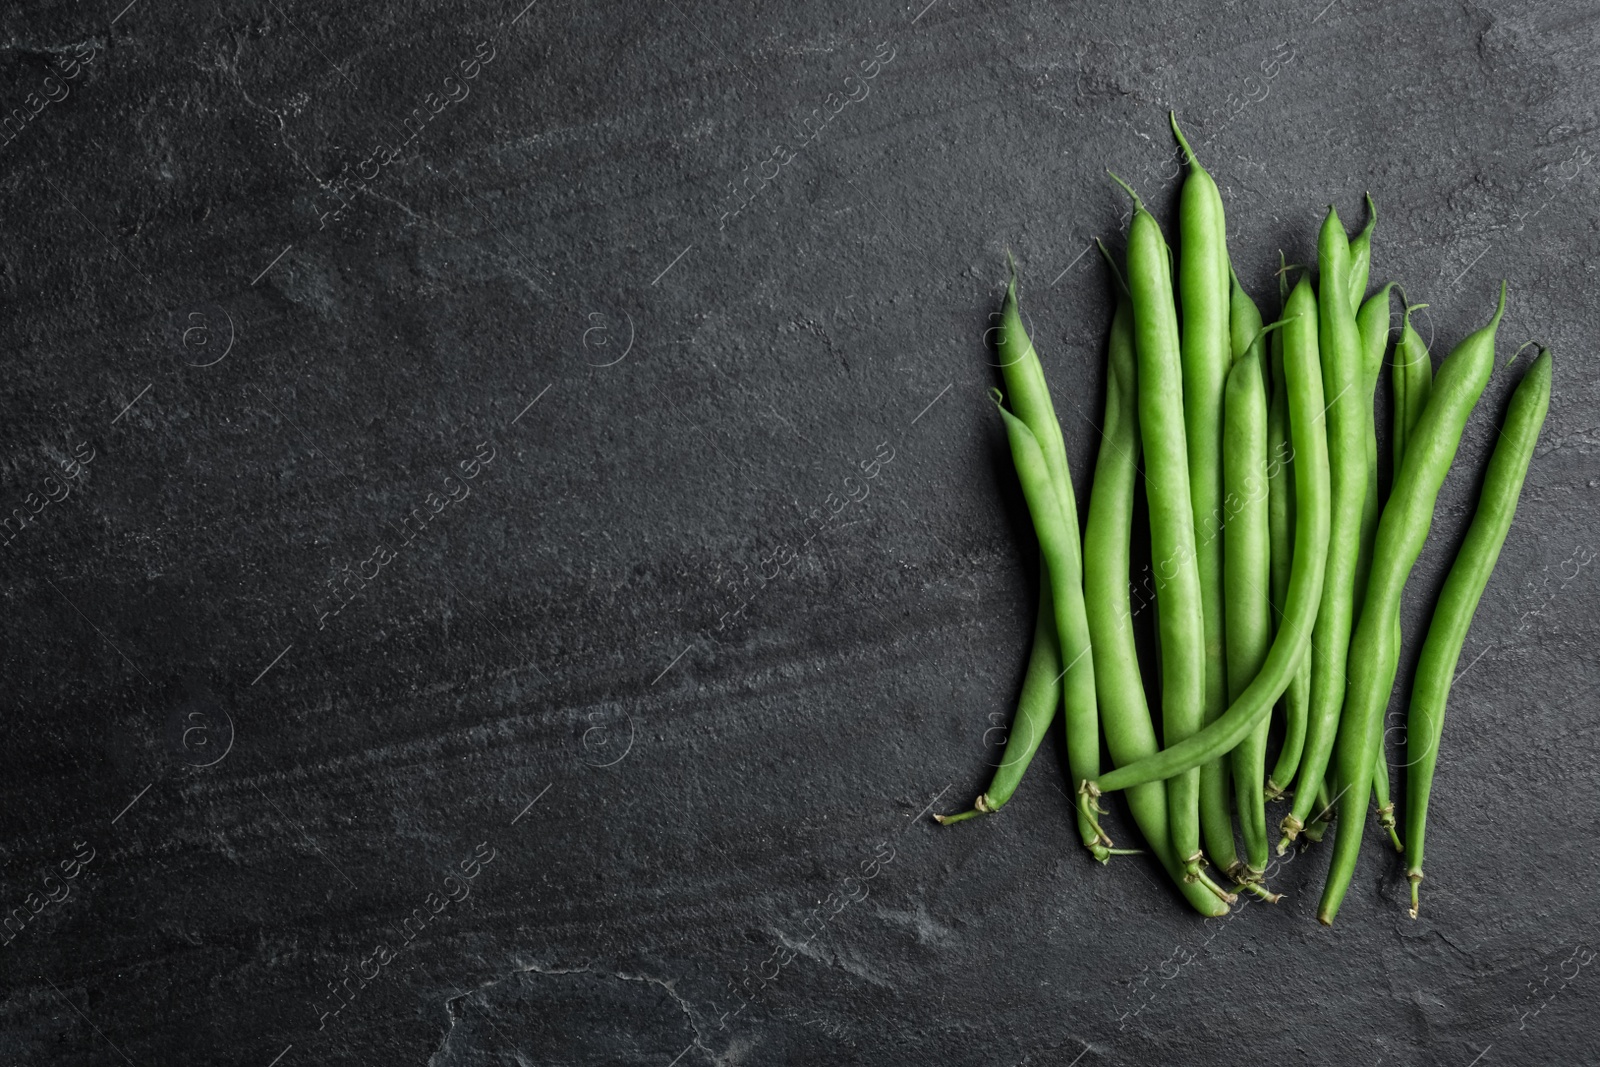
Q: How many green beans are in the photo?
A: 15